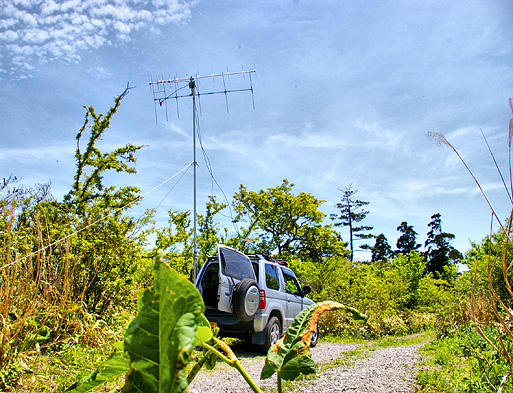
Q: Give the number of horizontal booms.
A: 2